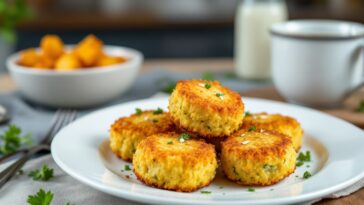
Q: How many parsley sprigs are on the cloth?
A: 3